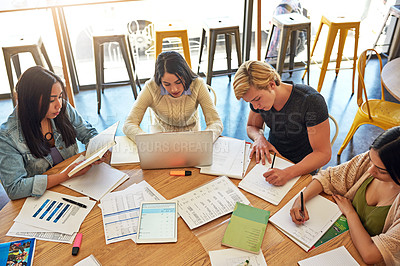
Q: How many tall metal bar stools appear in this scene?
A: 7